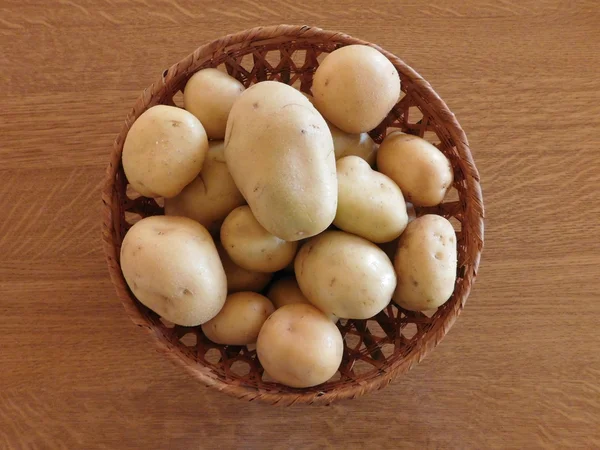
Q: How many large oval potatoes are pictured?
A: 1